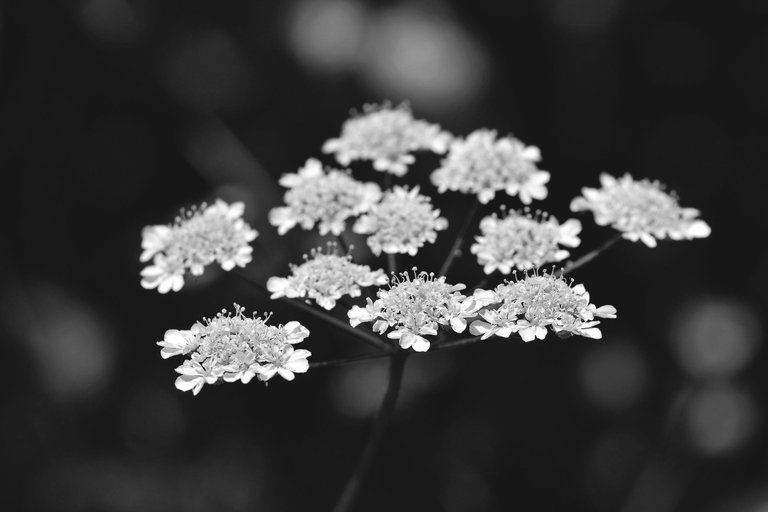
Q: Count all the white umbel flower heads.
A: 11